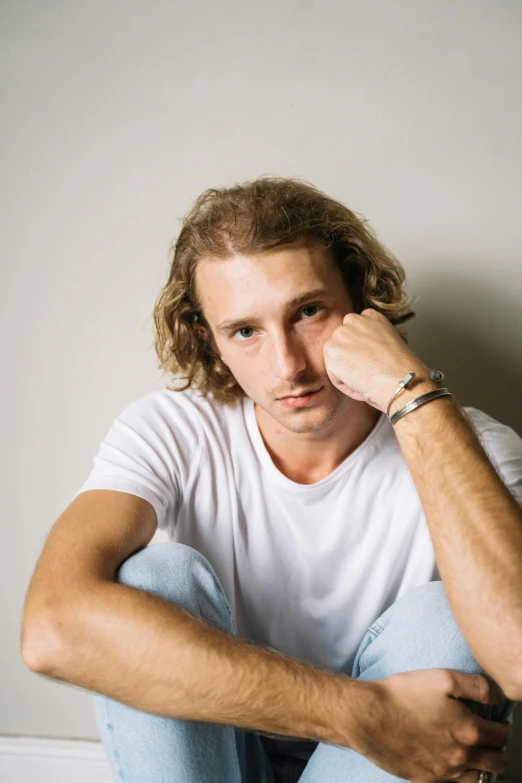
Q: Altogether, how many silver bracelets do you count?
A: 2